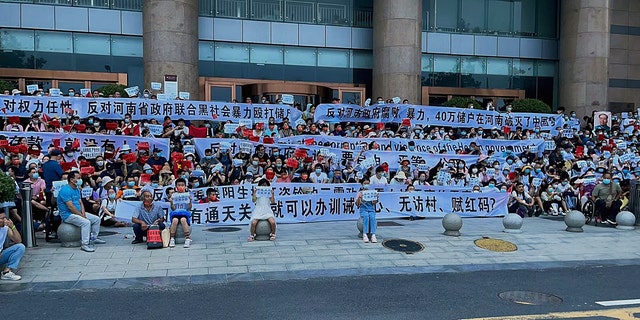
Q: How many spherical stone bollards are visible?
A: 8